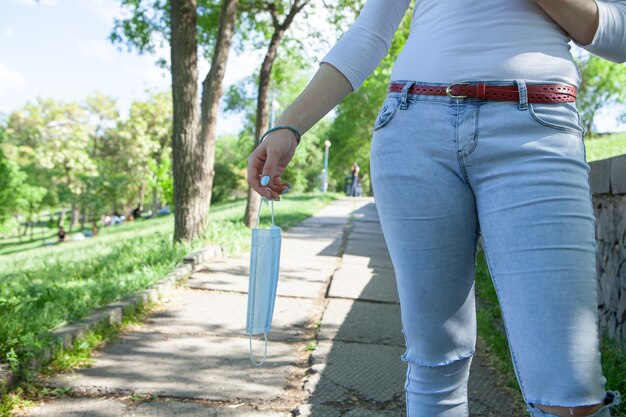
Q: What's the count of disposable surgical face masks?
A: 1